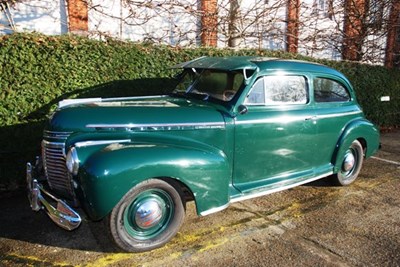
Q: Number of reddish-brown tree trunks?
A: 5